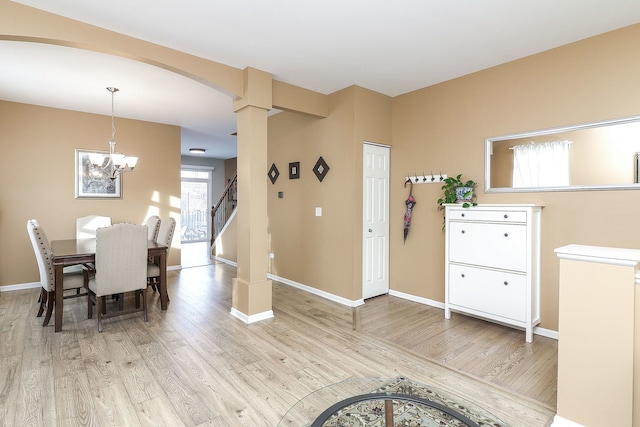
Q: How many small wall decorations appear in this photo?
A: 3